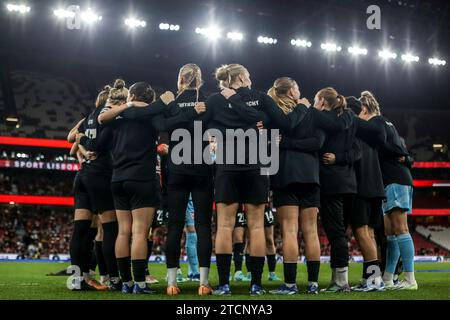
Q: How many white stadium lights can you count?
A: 14